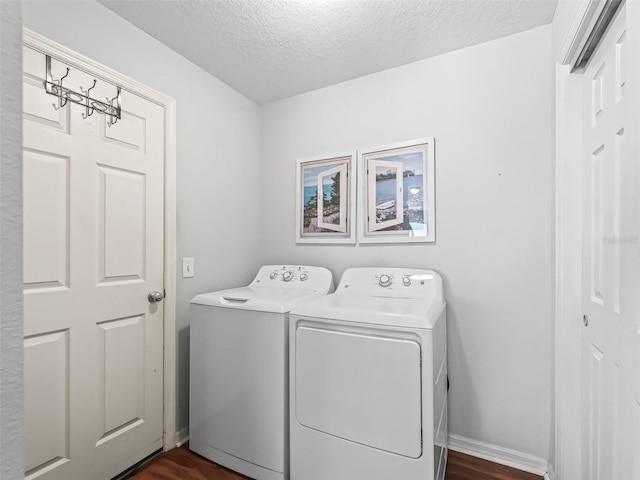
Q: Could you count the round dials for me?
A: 5